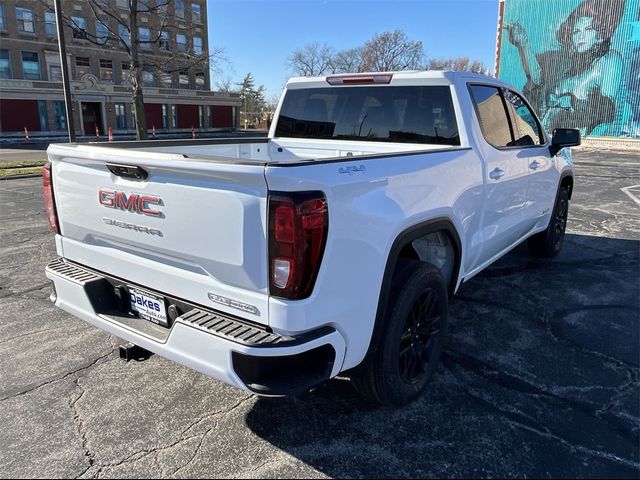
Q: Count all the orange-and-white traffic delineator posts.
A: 5